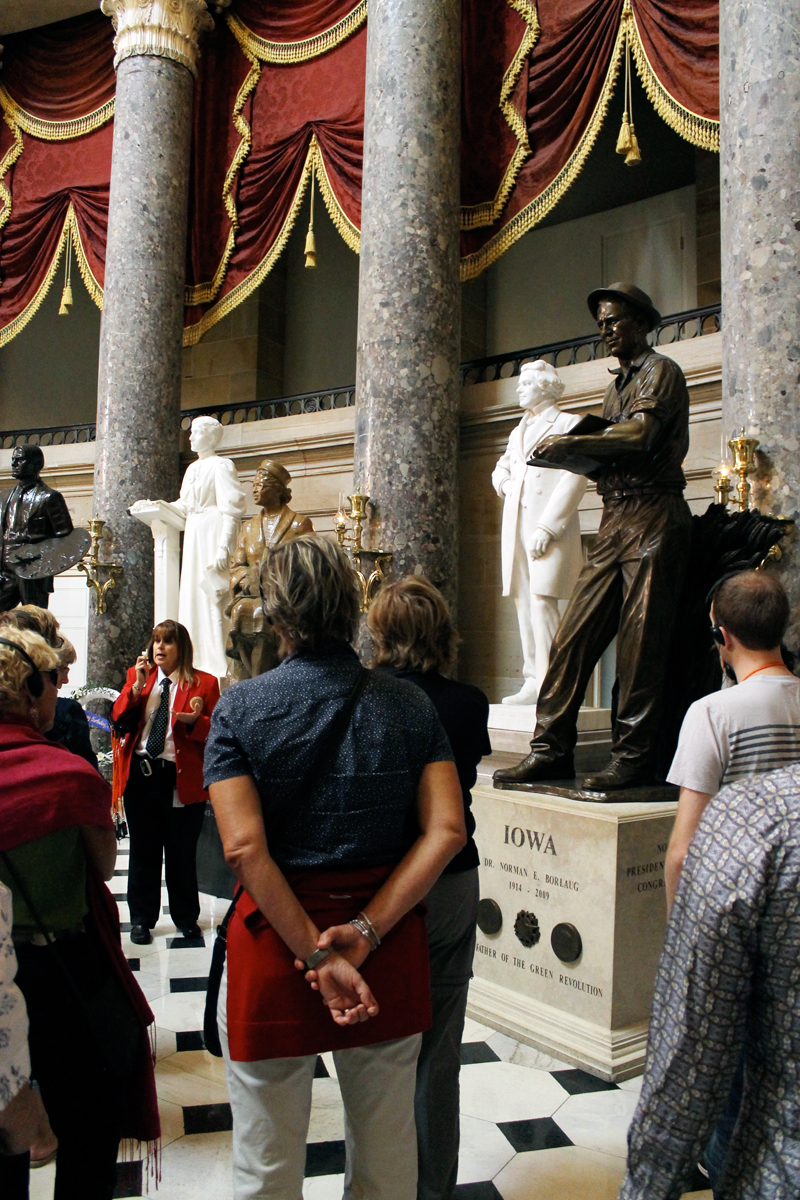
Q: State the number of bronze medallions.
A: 3